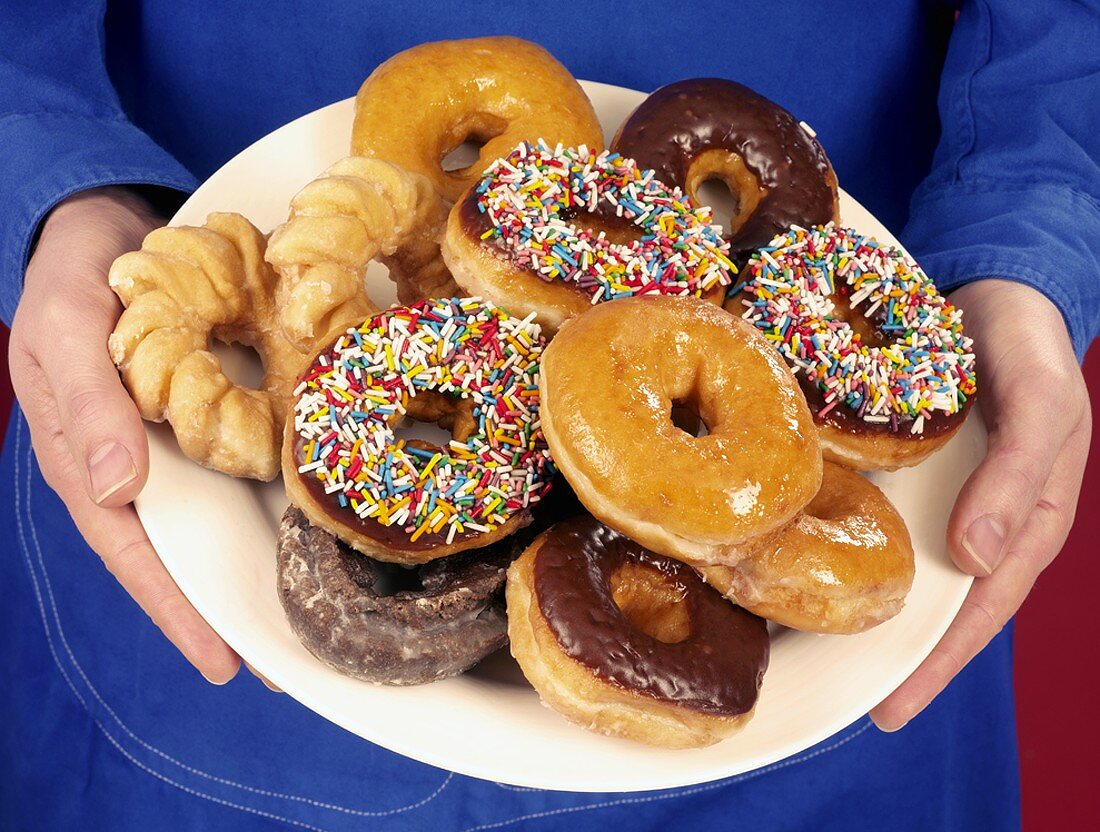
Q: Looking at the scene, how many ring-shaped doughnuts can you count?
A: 11